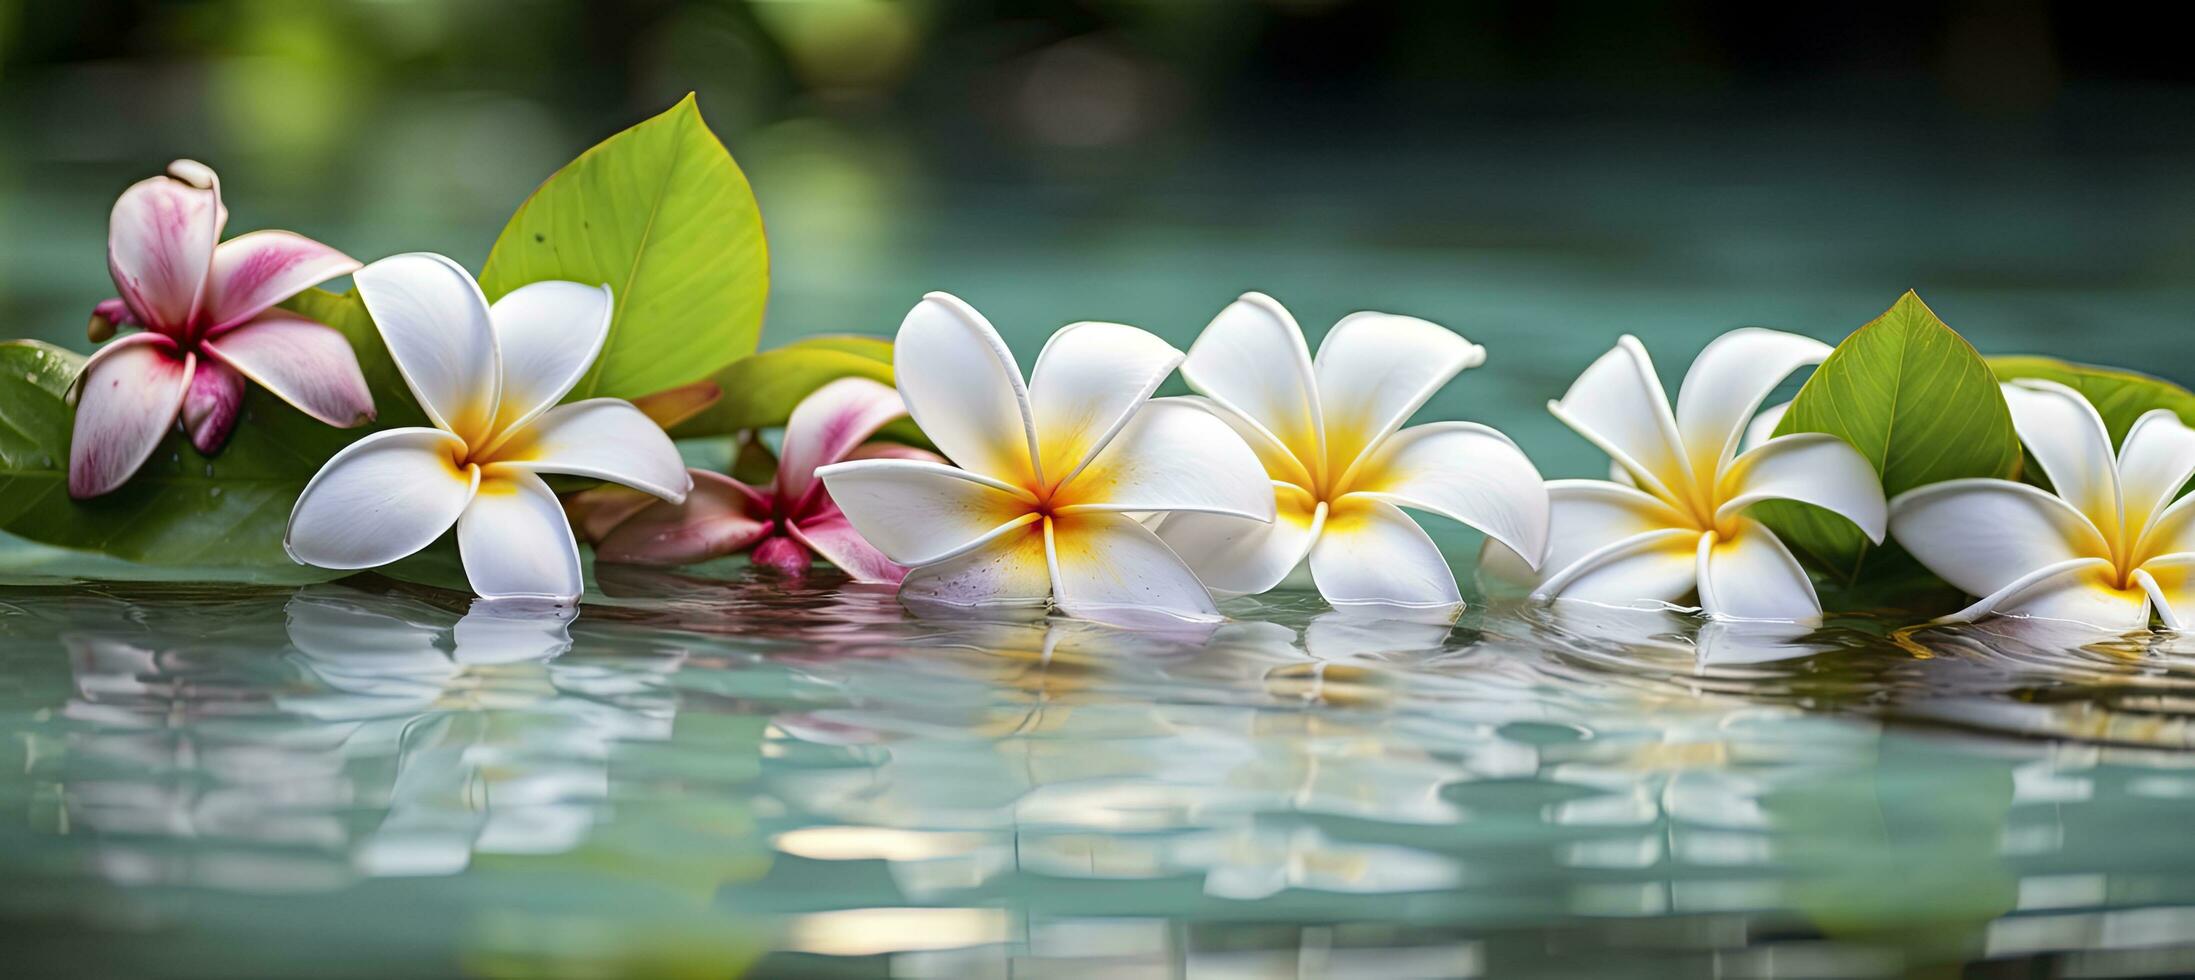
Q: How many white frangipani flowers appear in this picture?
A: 5